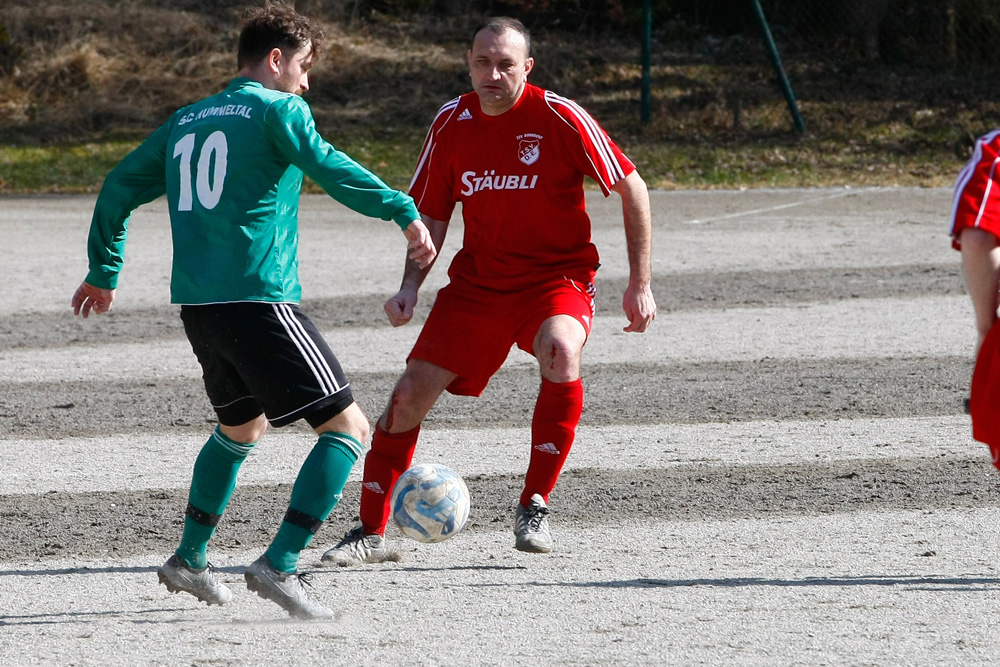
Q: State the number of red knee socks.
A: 2